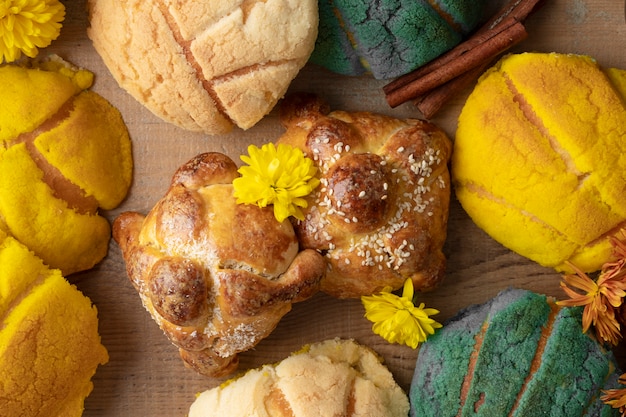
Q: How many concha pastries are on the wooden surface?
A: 7